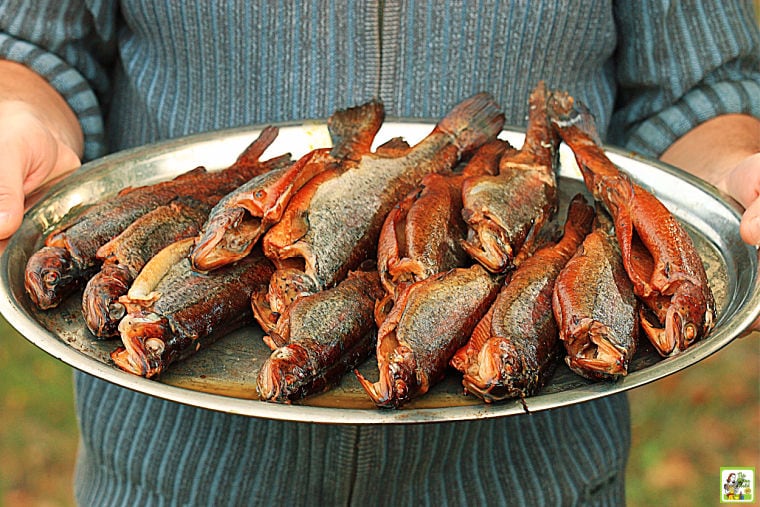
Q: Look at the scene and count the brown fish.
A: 12